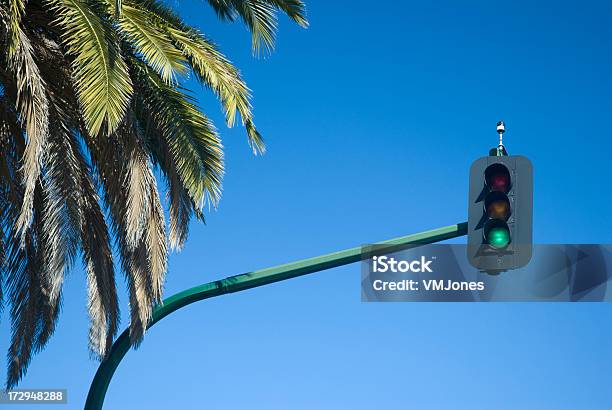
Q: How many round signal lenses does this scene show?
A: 3